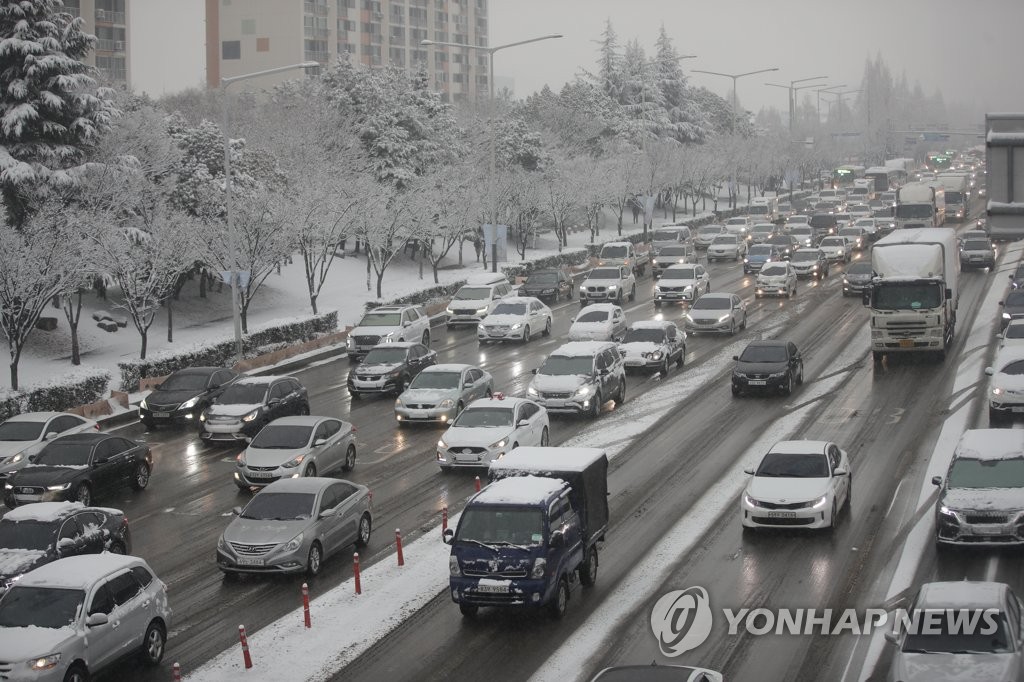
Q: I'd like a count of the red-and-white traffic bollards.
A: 7